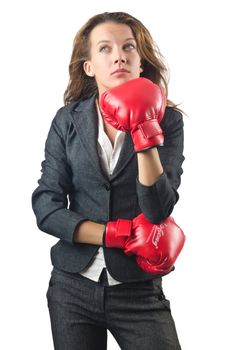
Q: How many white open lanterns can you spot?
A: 0